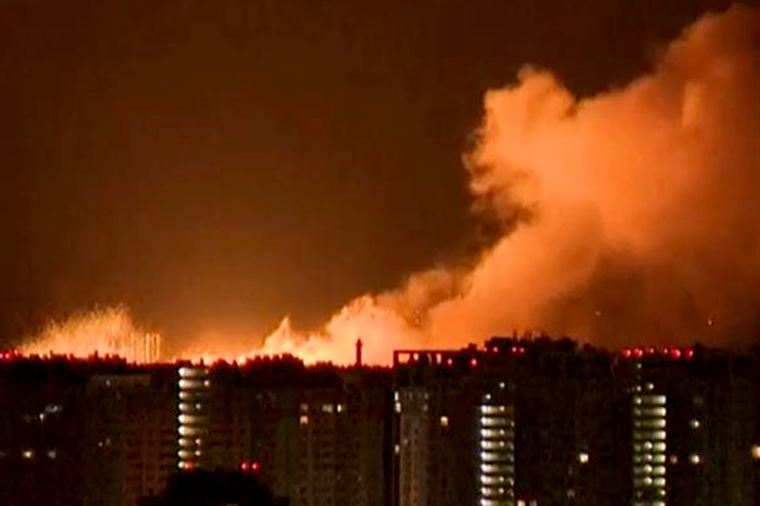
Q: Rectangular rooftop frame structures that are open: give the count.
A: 1